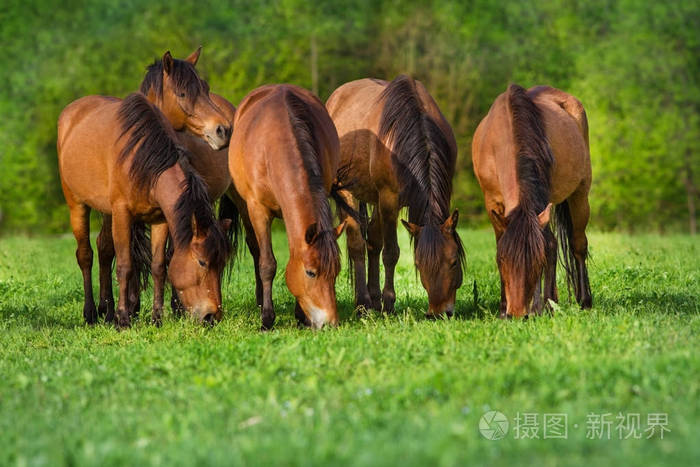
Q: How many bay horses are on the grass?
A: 5